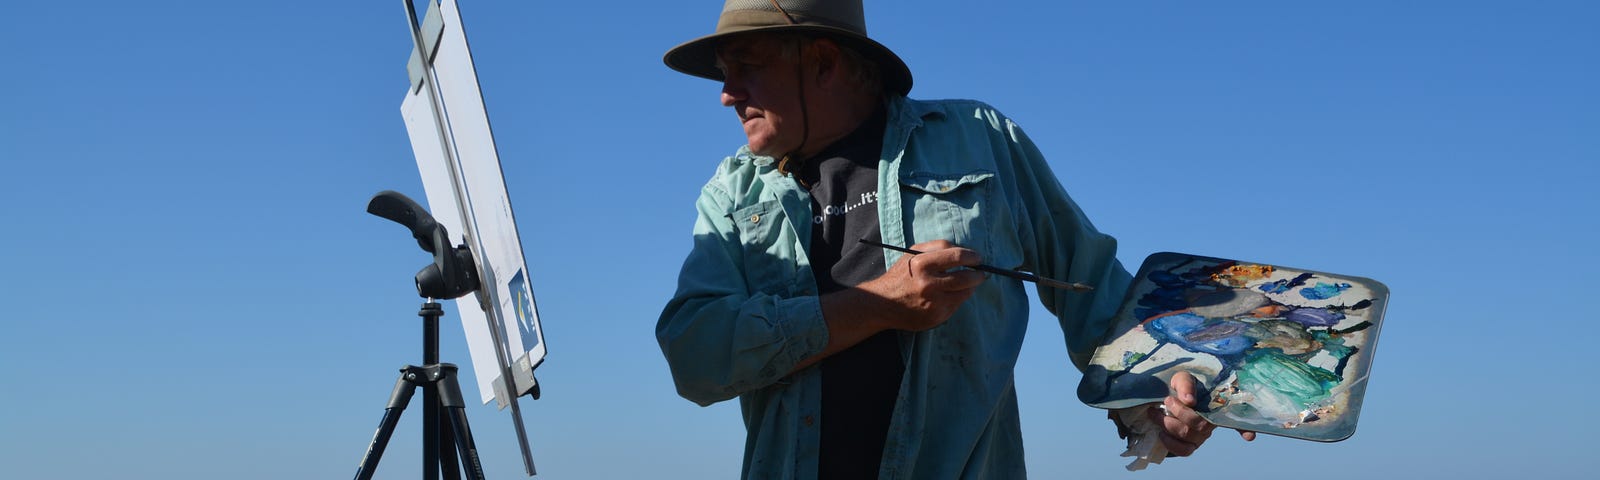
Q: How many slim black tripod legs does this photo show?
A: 3